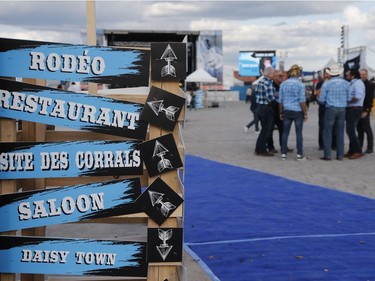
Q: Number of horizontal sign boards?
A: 5